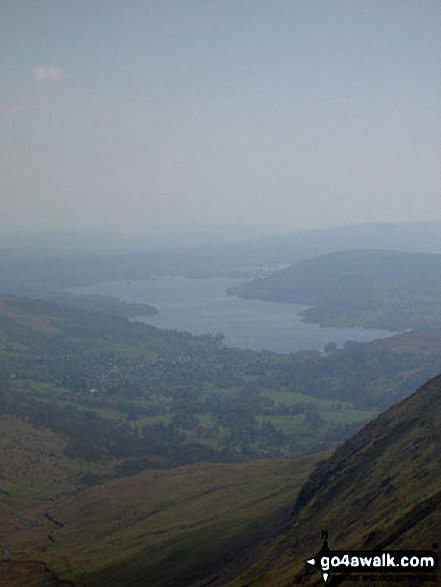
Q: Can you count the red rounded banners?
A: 0